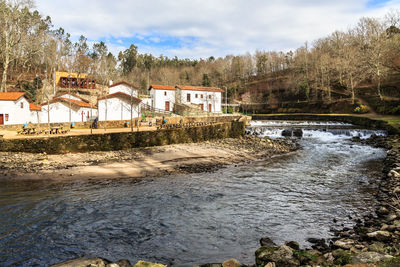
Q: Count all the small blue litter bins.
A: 5